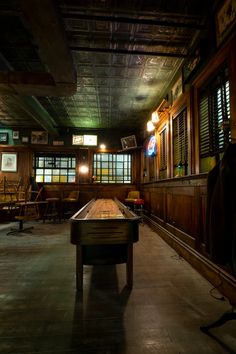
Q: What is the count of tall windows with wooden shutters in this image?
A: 3